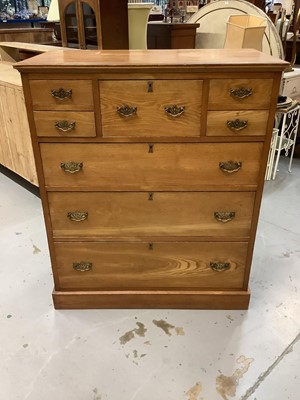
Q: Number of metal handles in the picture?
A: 12